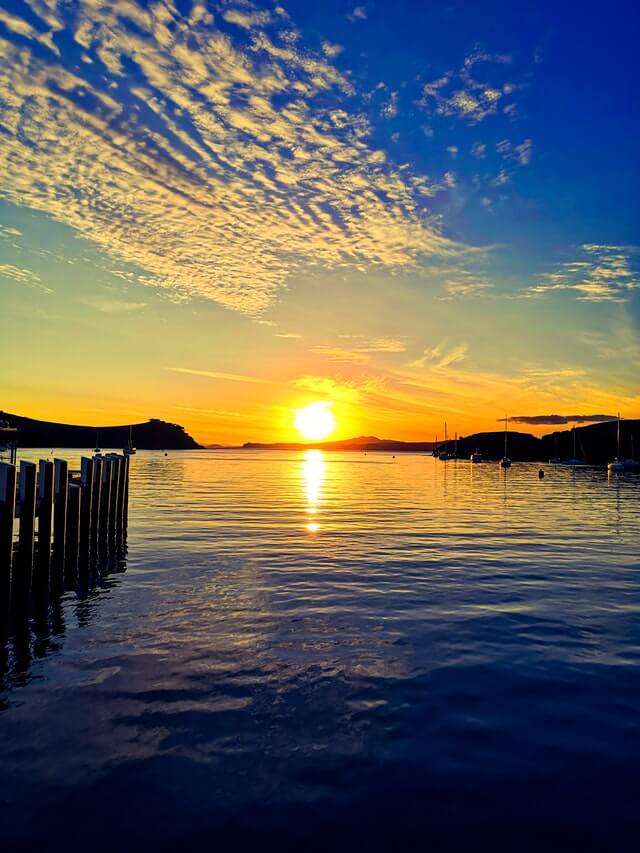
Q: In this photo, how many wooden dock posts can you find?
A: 11